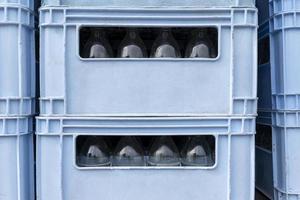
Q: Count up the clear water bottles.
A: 8